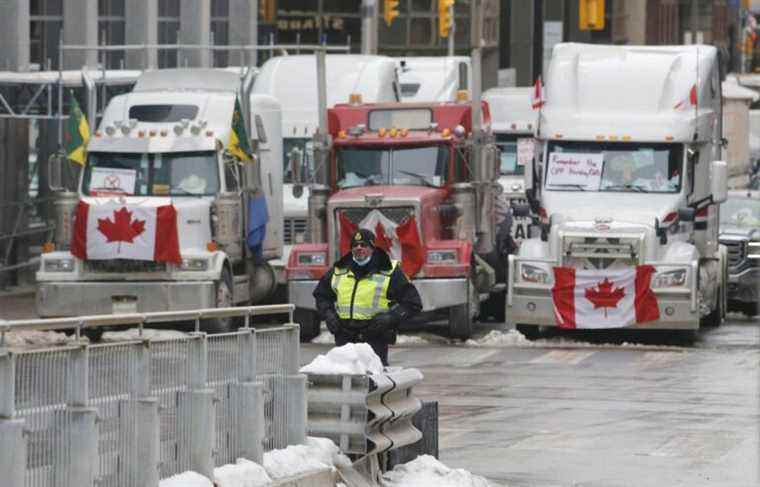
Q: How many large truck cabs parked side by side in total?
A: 3